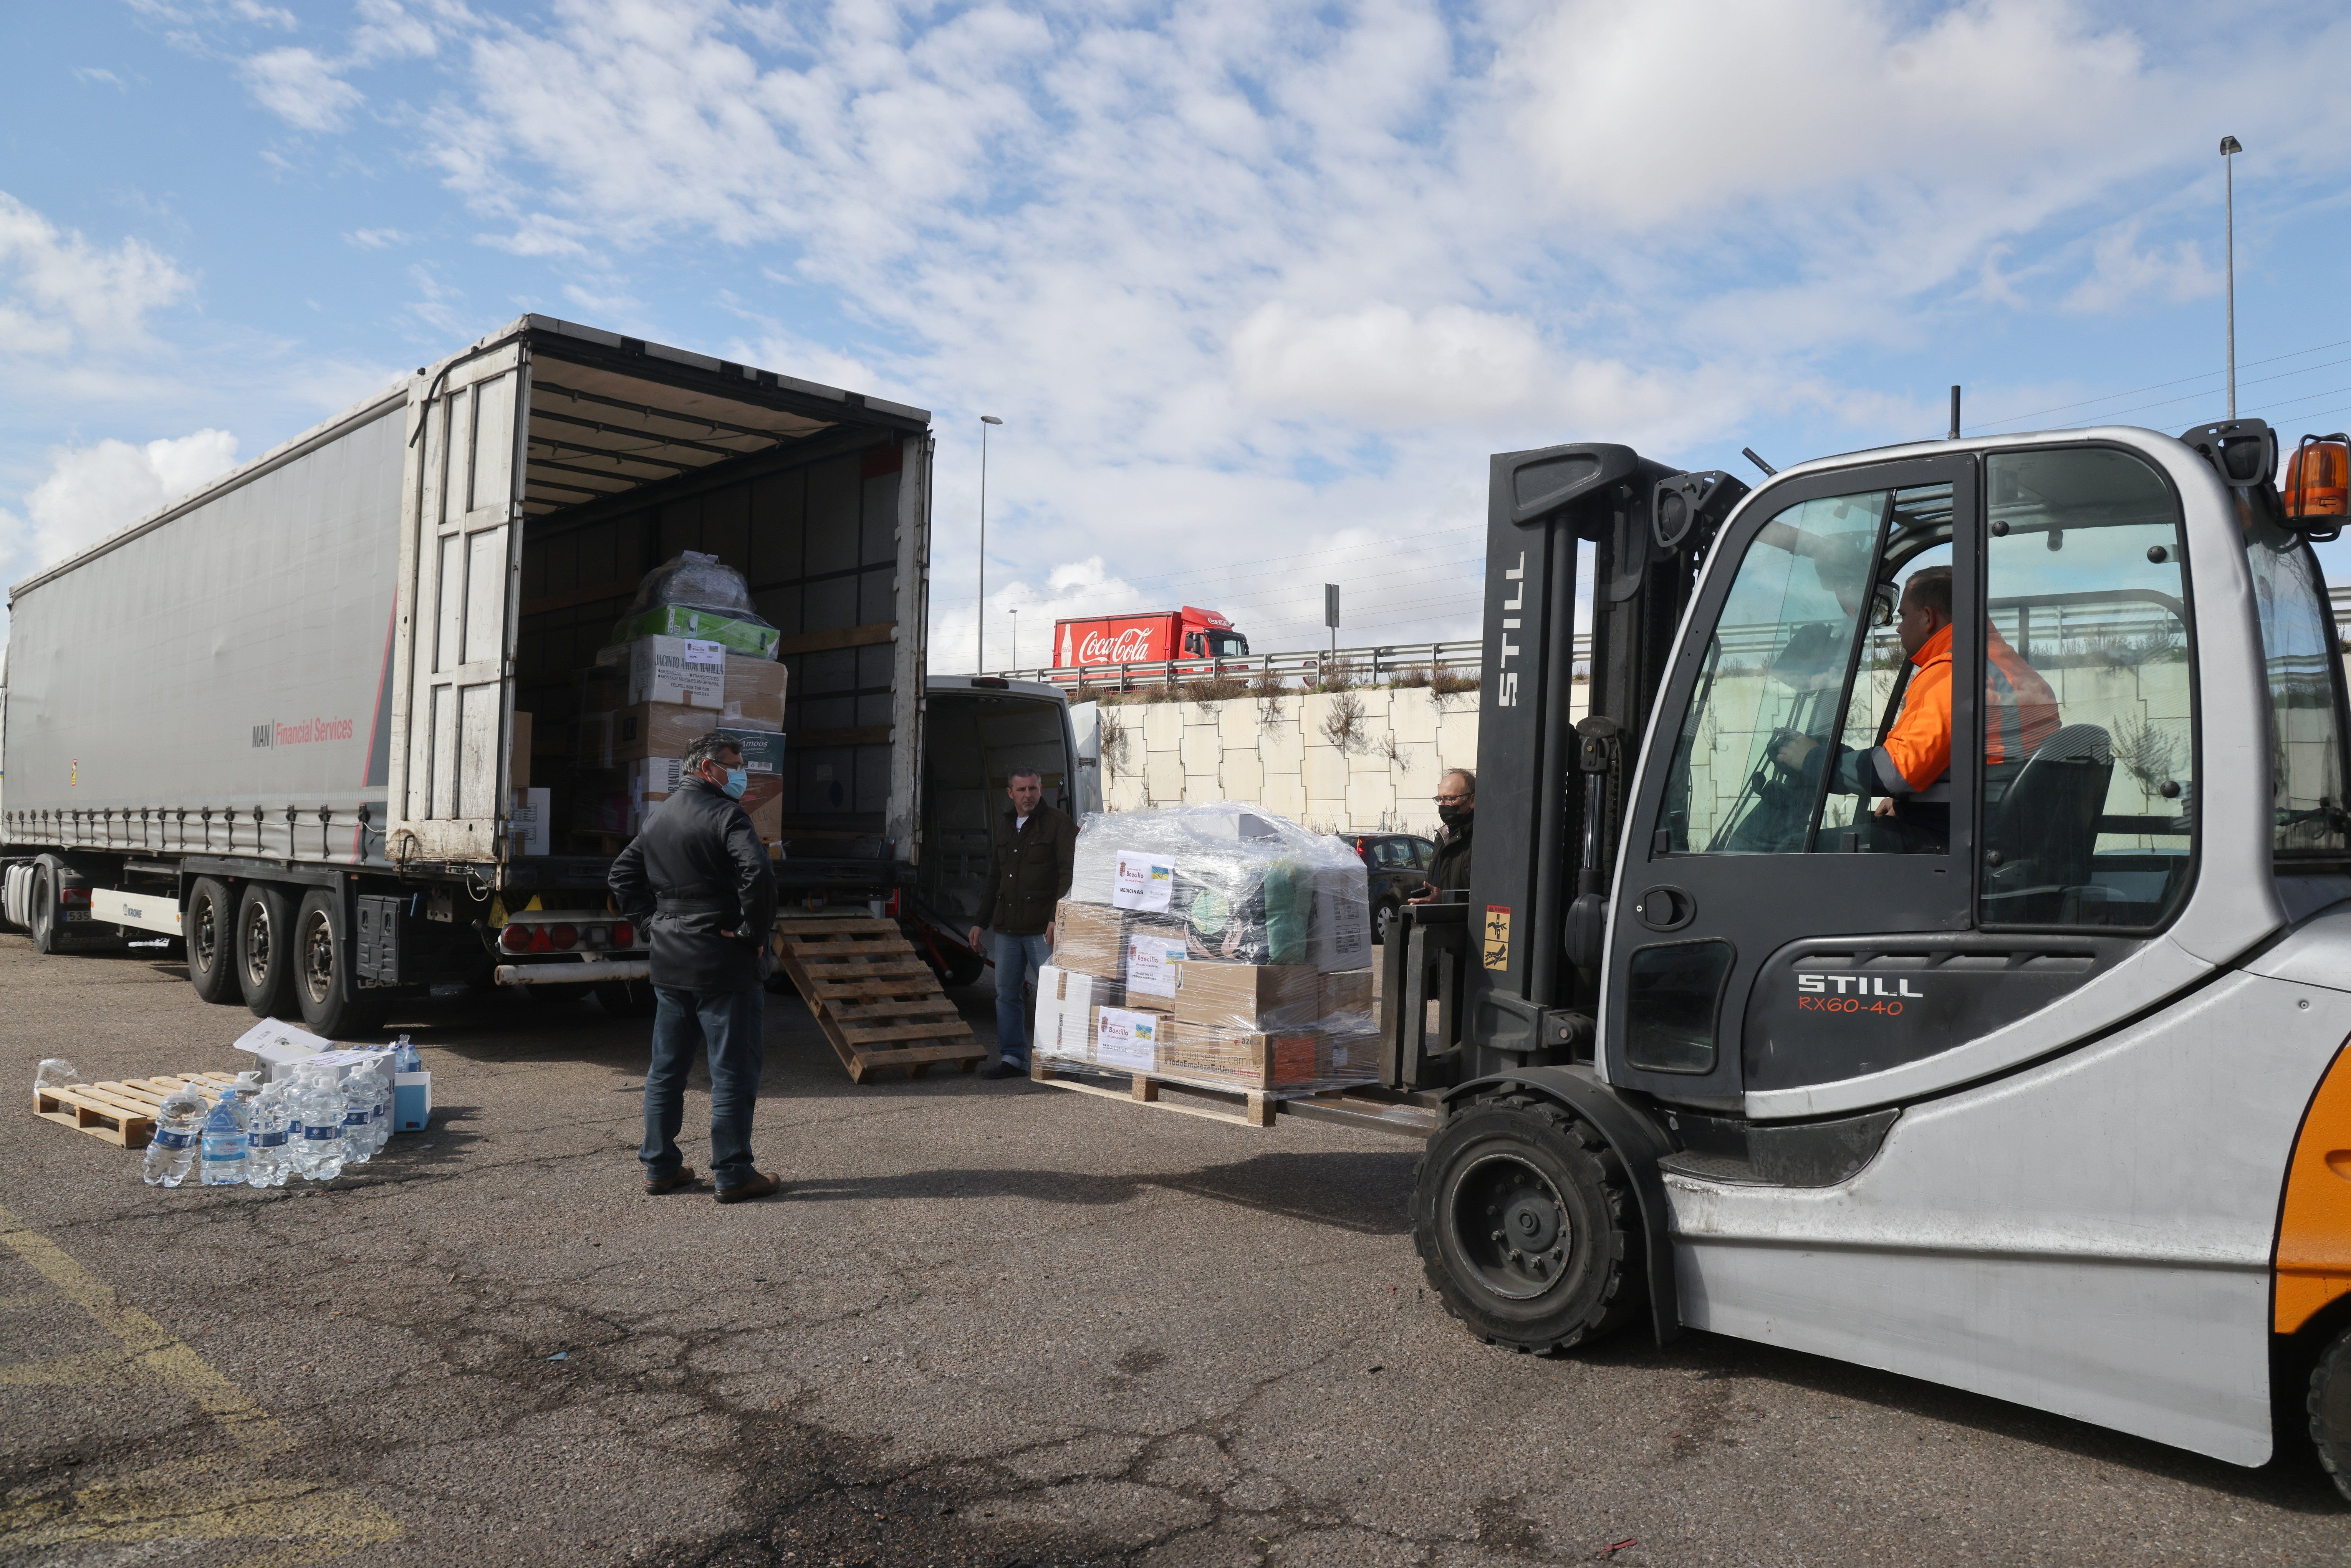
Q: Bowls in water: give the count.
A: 0